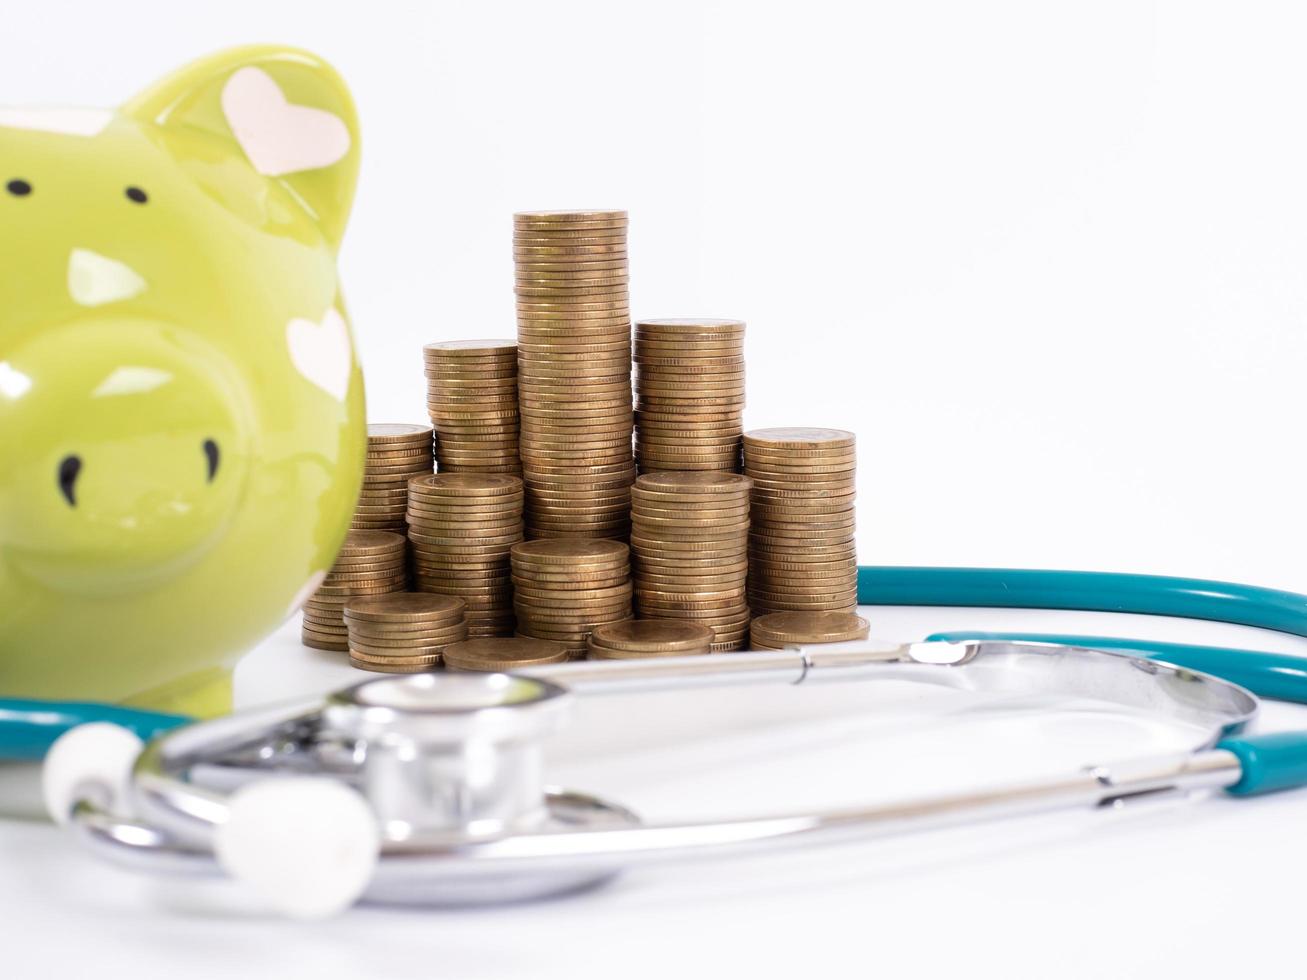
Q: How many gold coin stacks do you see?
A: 13